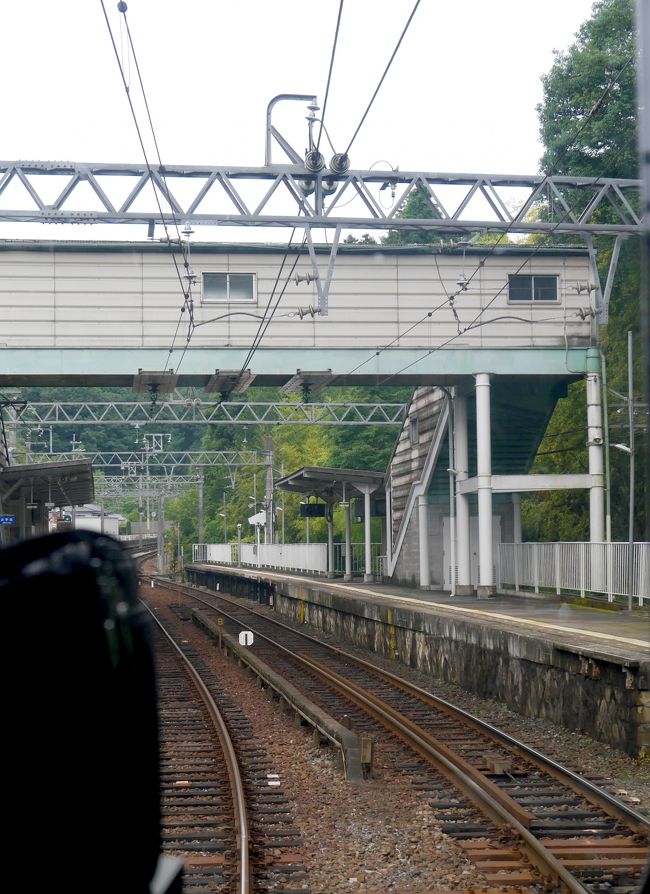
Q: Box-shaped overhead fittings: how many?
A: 3